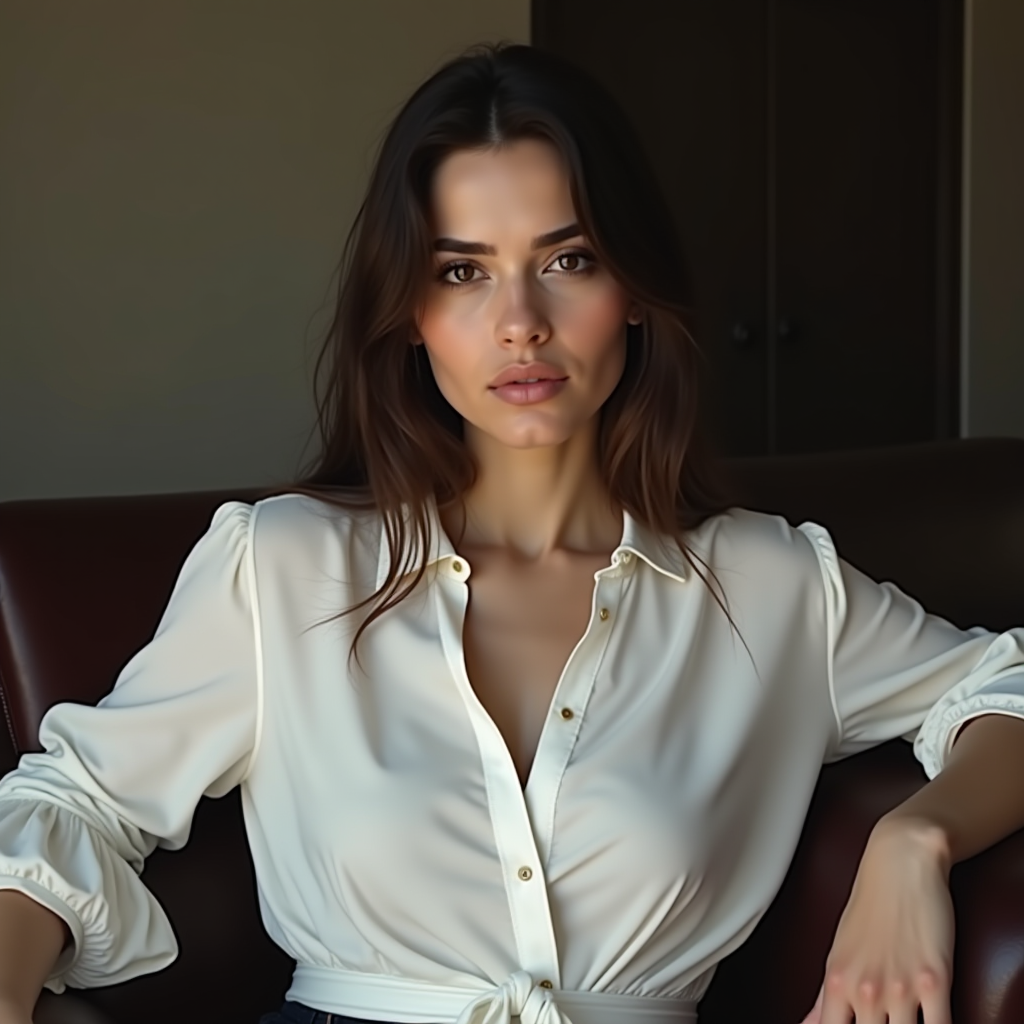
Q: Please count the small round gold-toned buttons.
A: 5